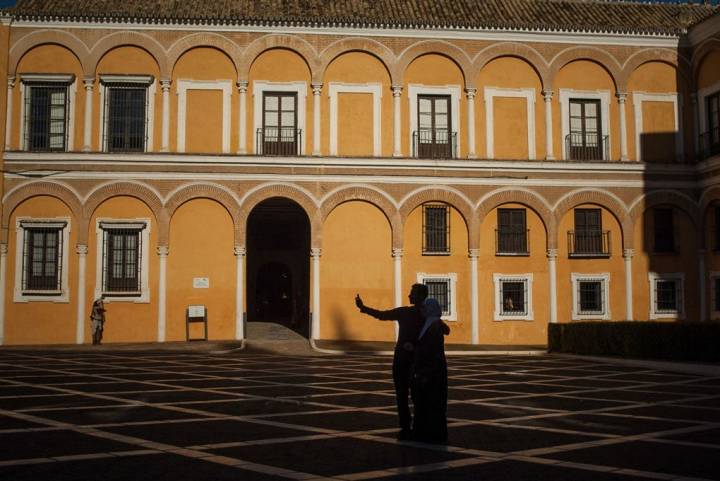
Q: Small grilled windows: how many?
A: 4